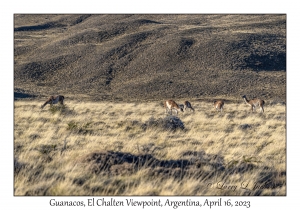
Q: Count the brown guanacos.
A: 5